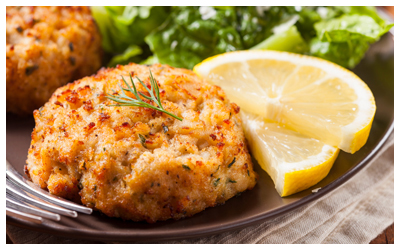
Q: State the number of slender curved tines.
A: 4